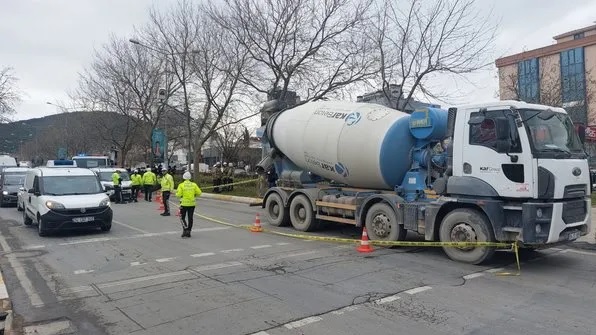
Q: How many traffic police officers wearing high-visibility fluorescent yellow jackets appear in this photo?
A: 5